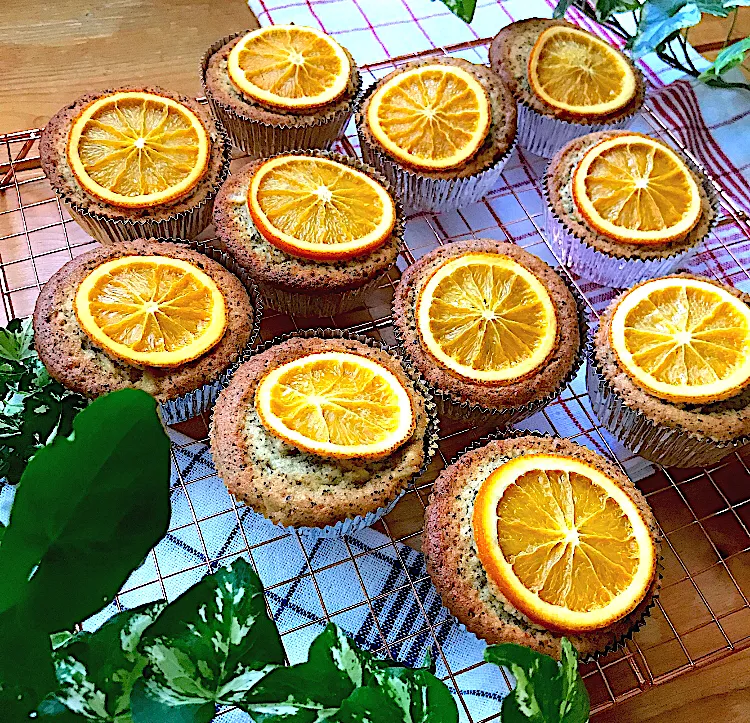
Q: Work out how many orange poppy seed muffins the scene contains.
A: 11